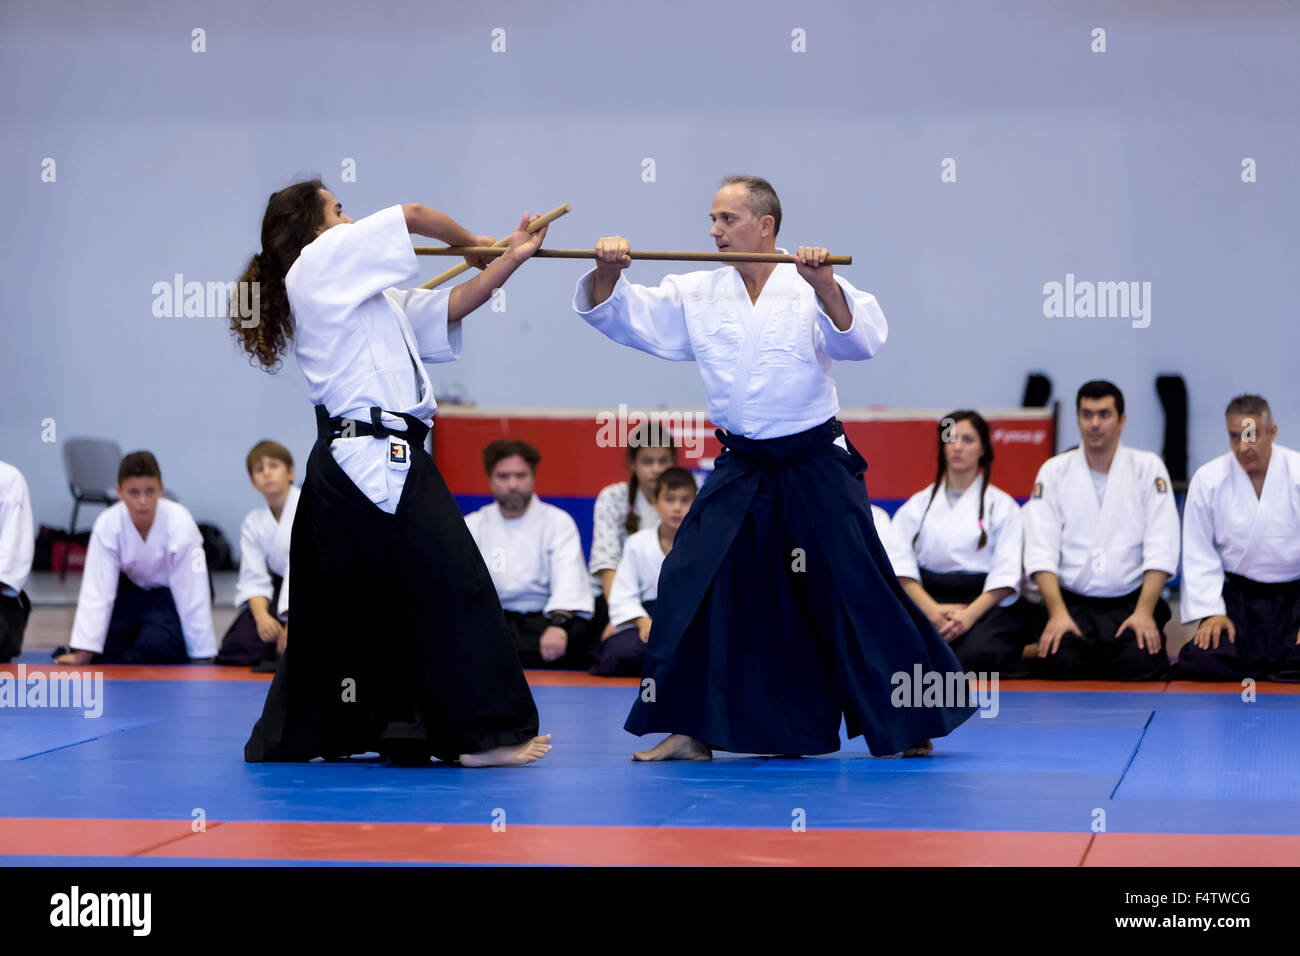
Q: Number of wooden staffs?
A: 2